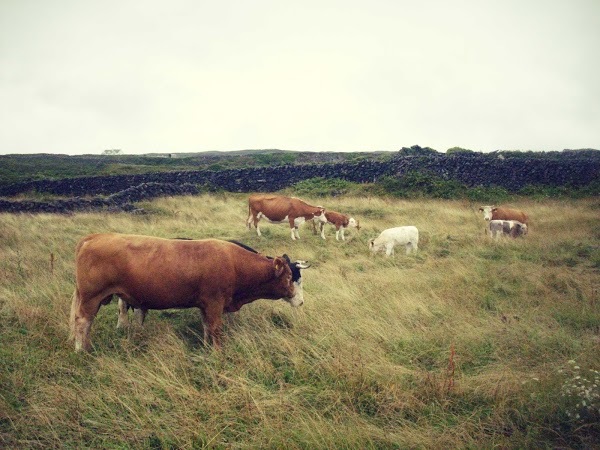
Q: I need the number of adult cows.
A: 4